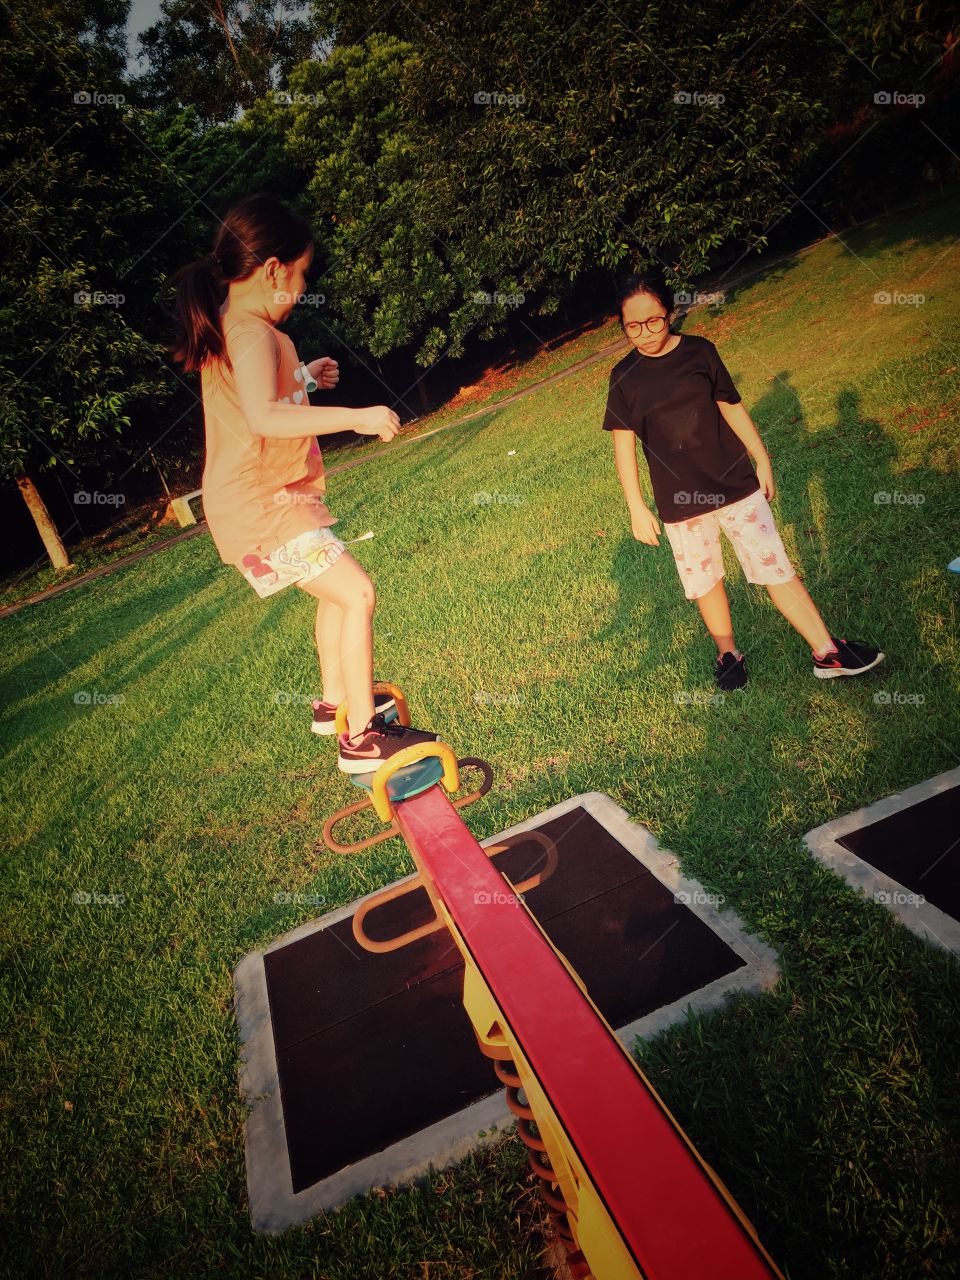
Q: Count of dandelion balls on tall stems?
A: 0